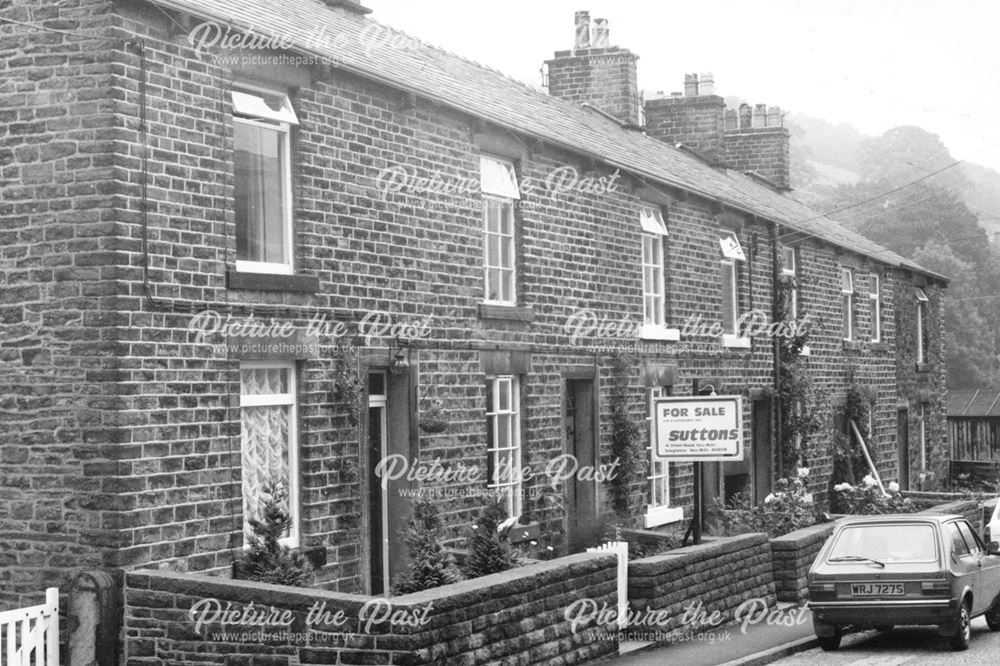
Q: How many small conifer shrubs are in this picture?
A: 3